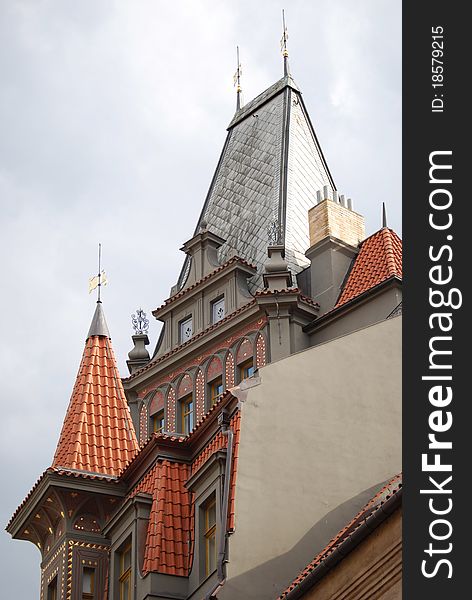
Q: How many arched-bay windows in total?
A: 4